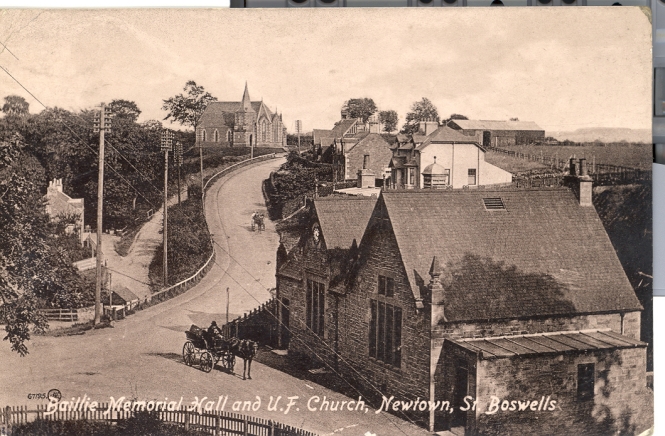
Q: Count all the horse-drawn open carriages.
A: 2